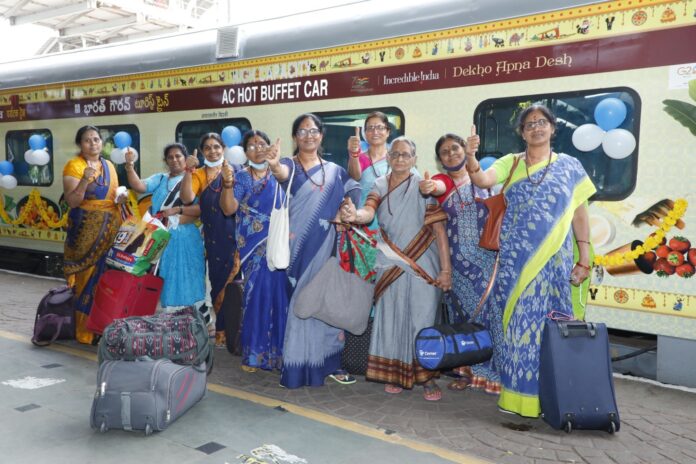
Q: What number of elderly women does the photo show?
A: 1